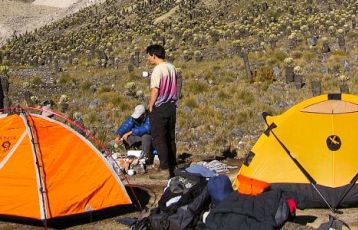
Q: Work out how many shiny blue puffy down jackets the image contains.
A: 1